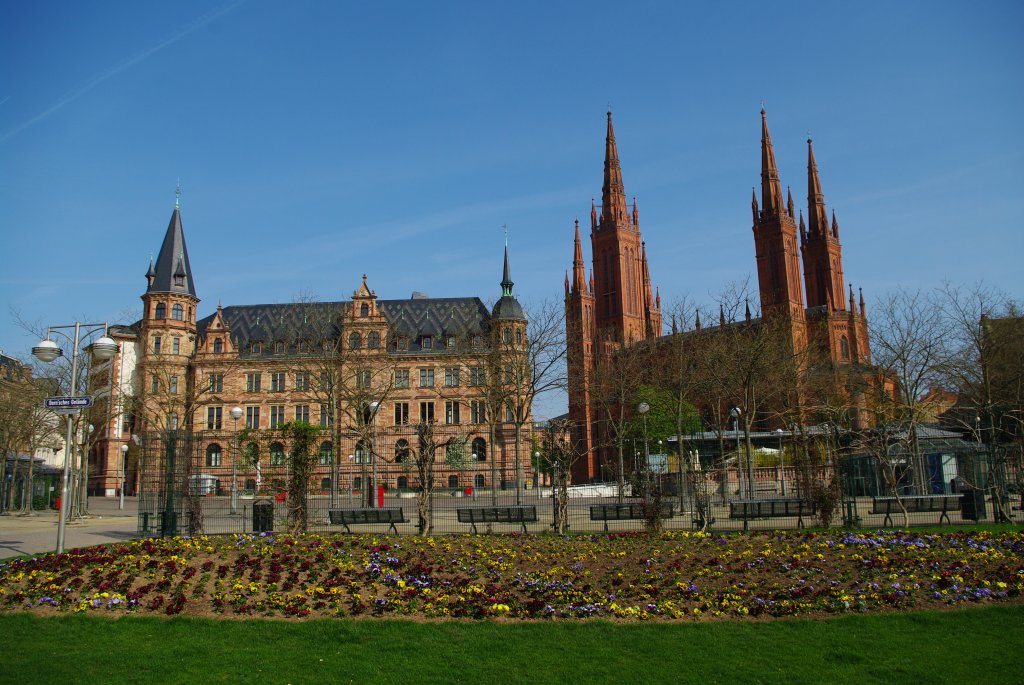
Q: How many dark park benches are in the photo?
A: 5